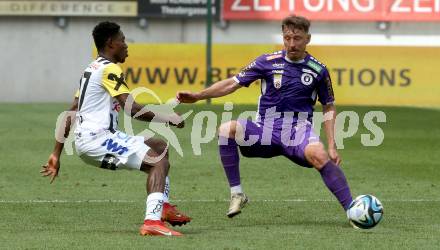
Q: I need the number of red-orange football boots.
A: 2